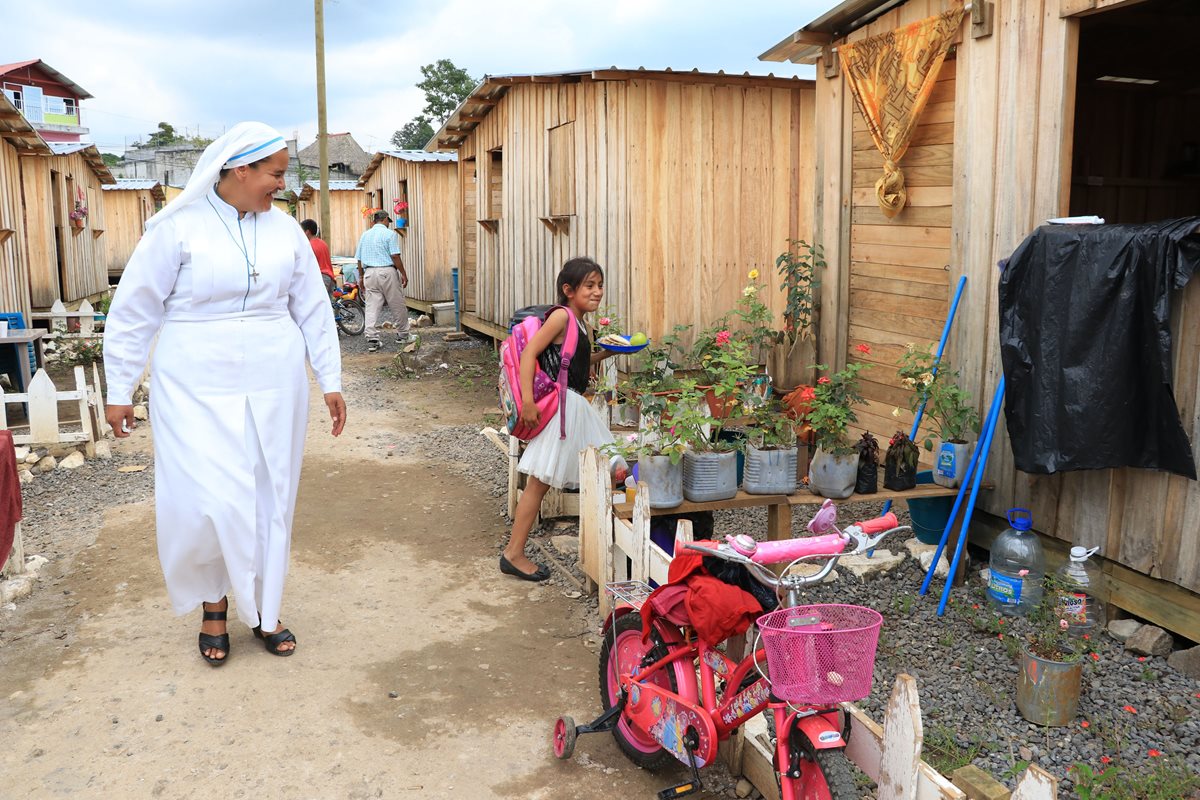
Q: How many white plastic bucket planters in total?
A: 5